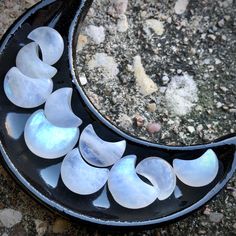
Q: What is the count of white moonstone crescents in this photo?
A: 10